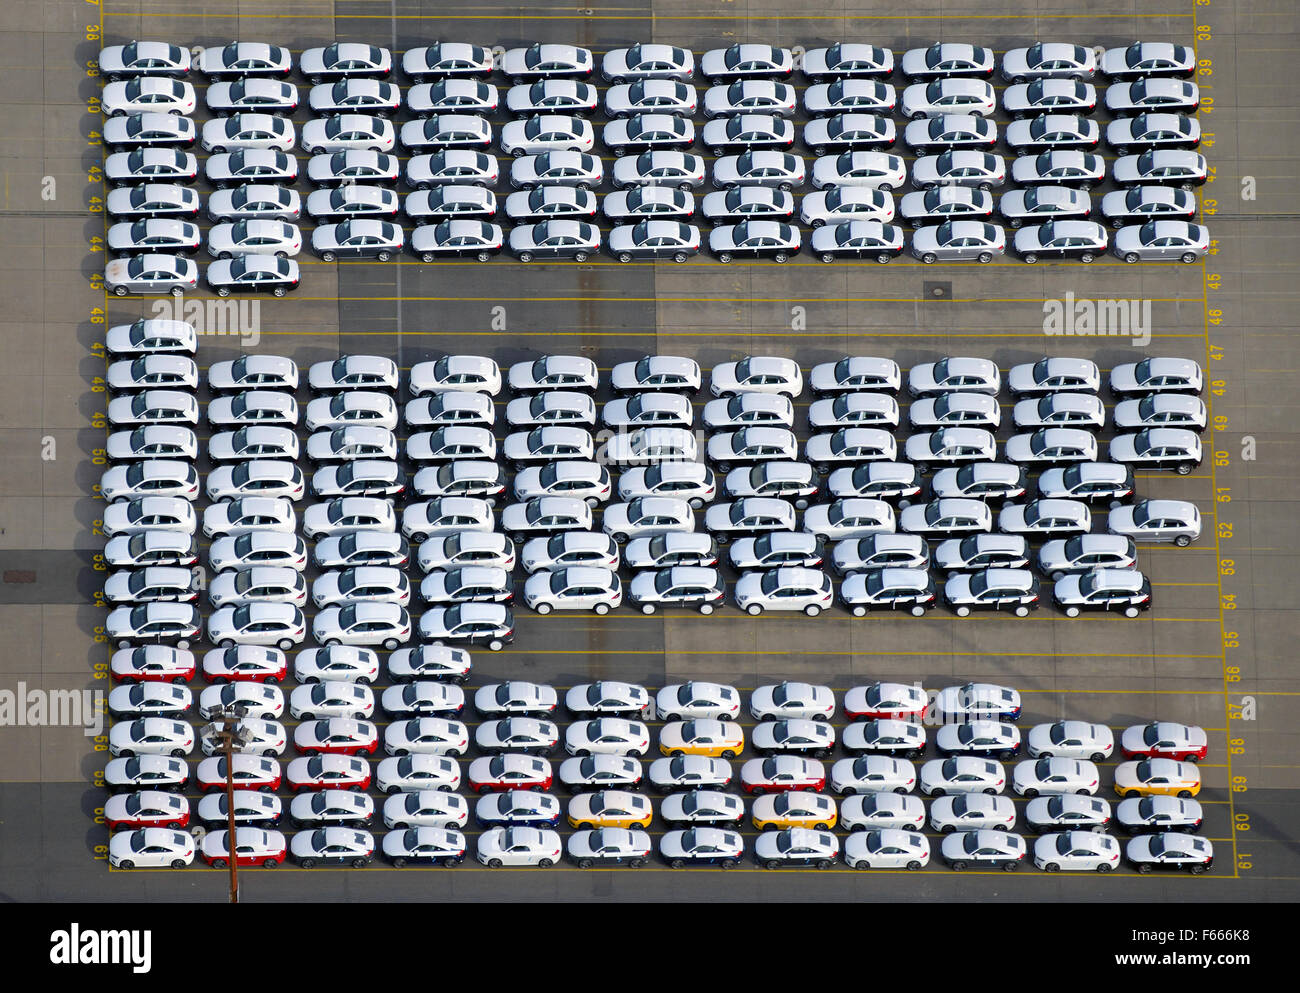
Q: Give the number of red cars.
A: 11